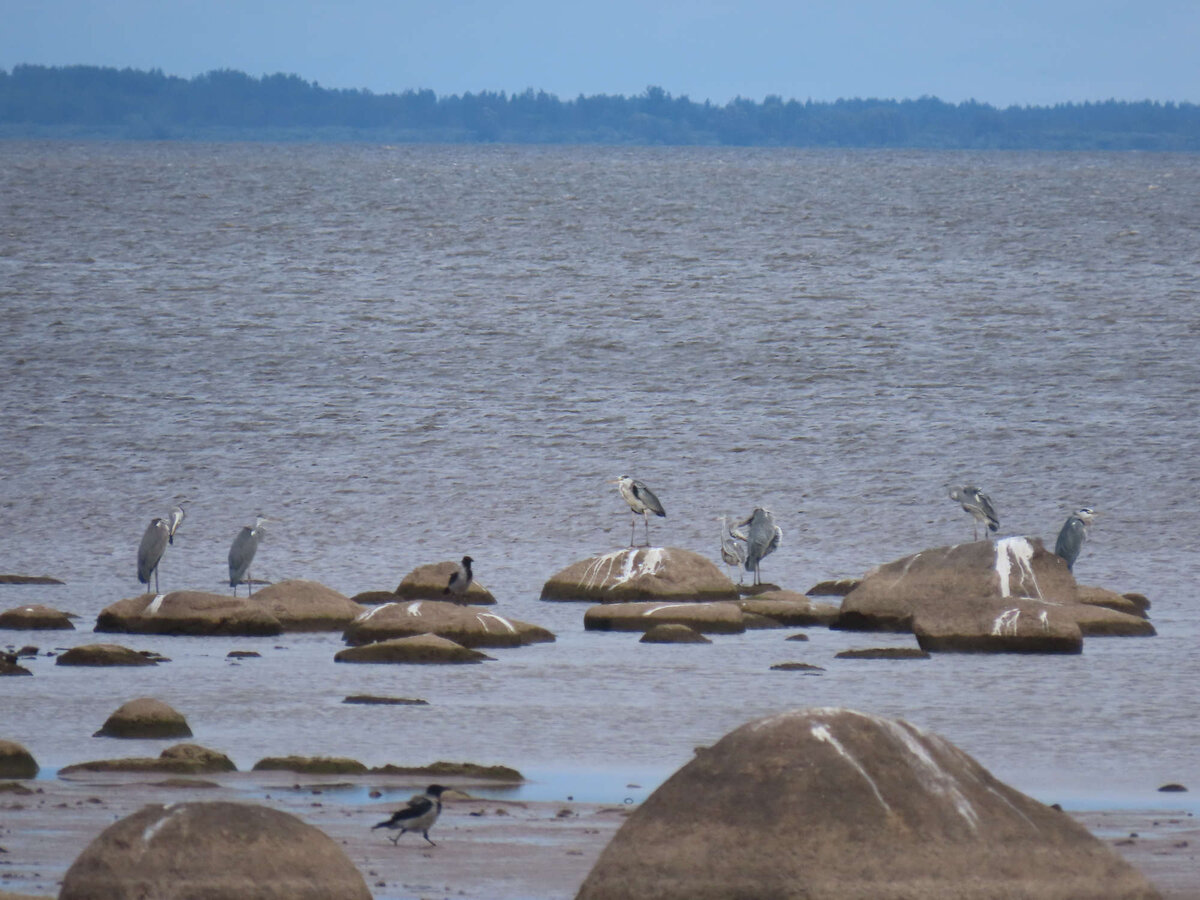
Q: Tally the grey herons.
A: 7